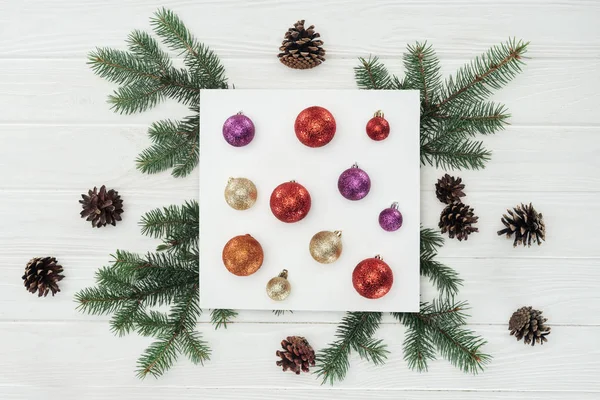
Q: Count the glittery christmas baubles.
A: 11